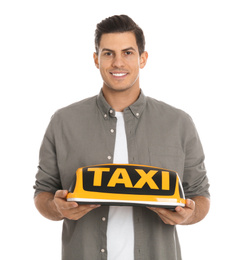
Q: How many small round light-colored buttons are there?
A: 7